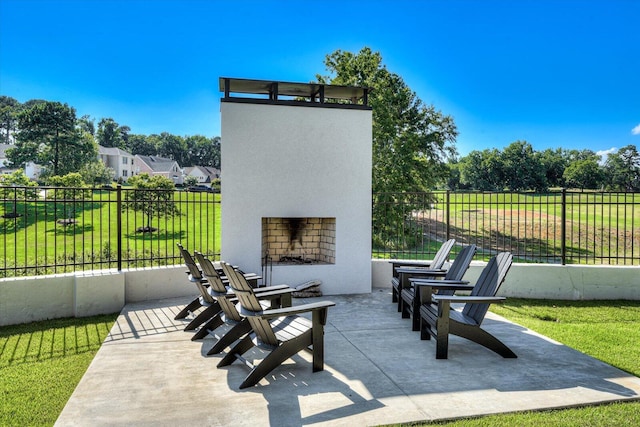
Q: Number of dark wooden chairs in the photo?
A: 6